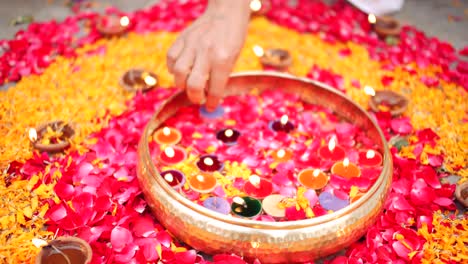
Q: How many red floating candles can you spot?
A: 4